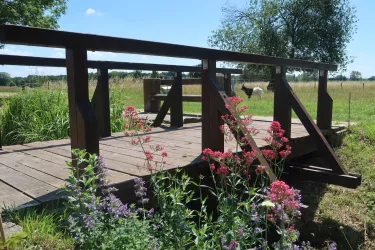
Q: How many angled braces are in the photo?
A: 4